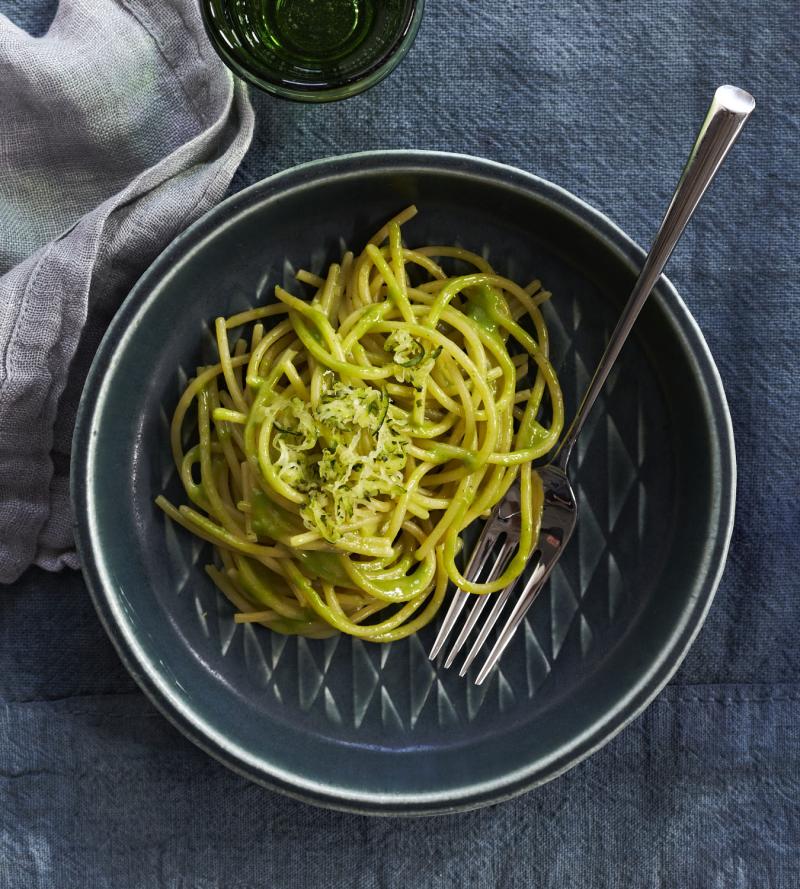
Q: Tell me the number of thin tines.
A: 4